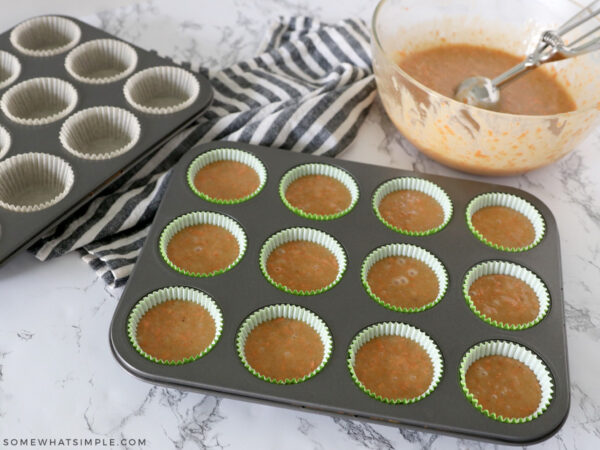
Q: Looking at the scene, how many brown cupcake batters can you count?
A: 12